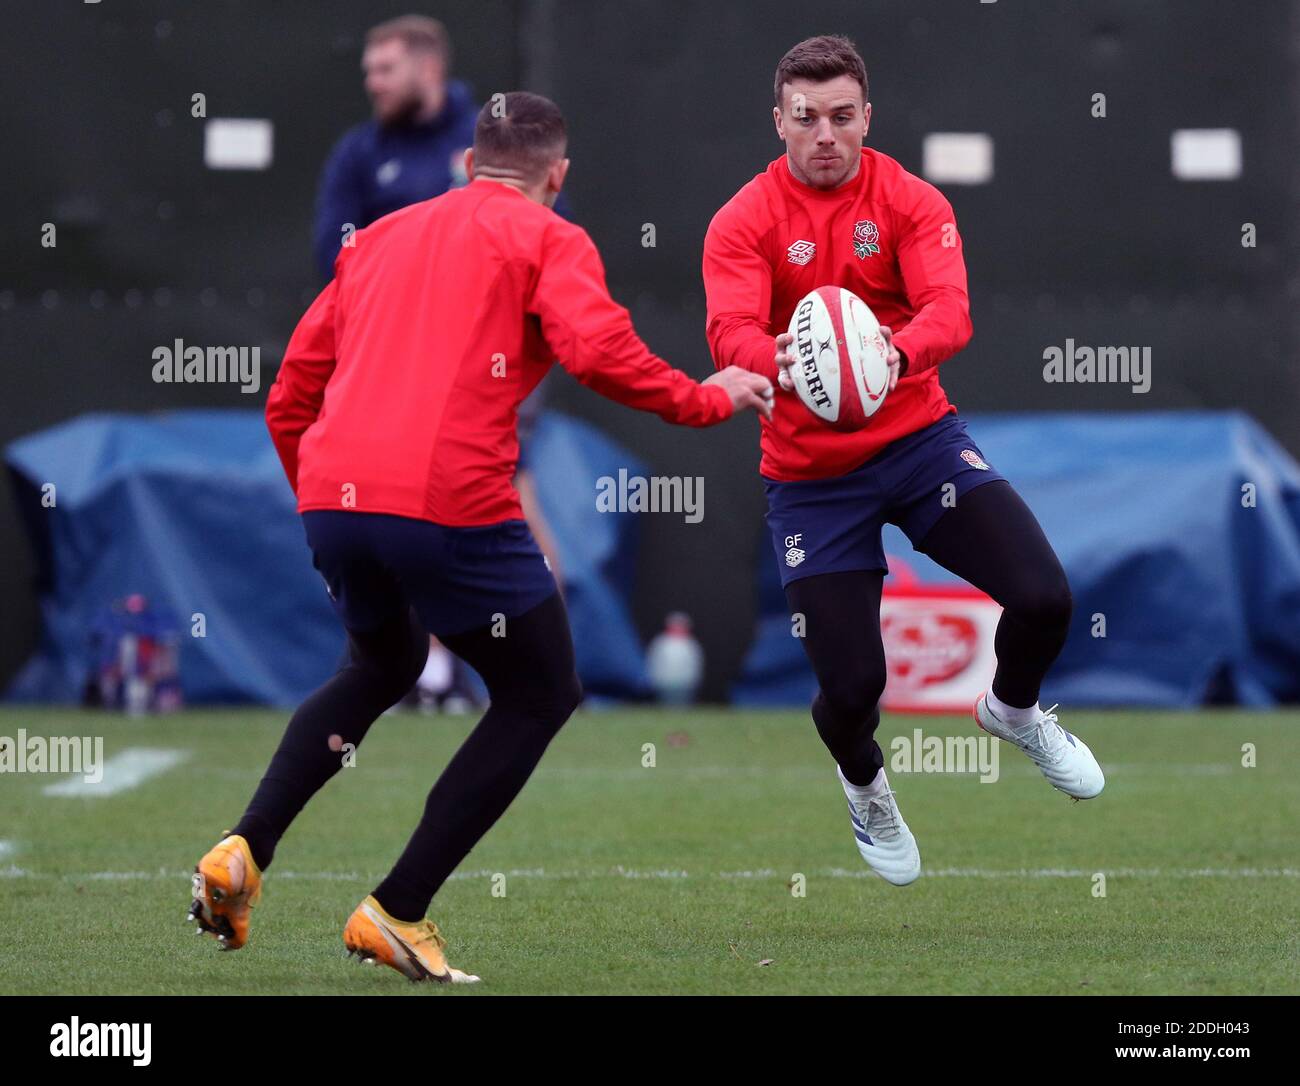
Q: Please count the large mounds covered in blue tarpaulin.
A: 2